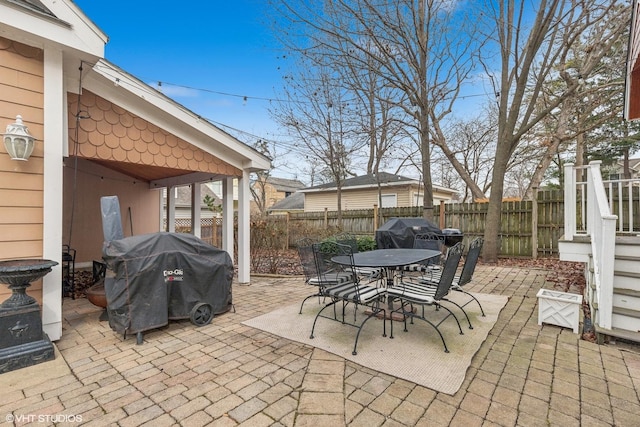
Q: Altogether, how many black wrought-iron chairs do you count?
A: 6